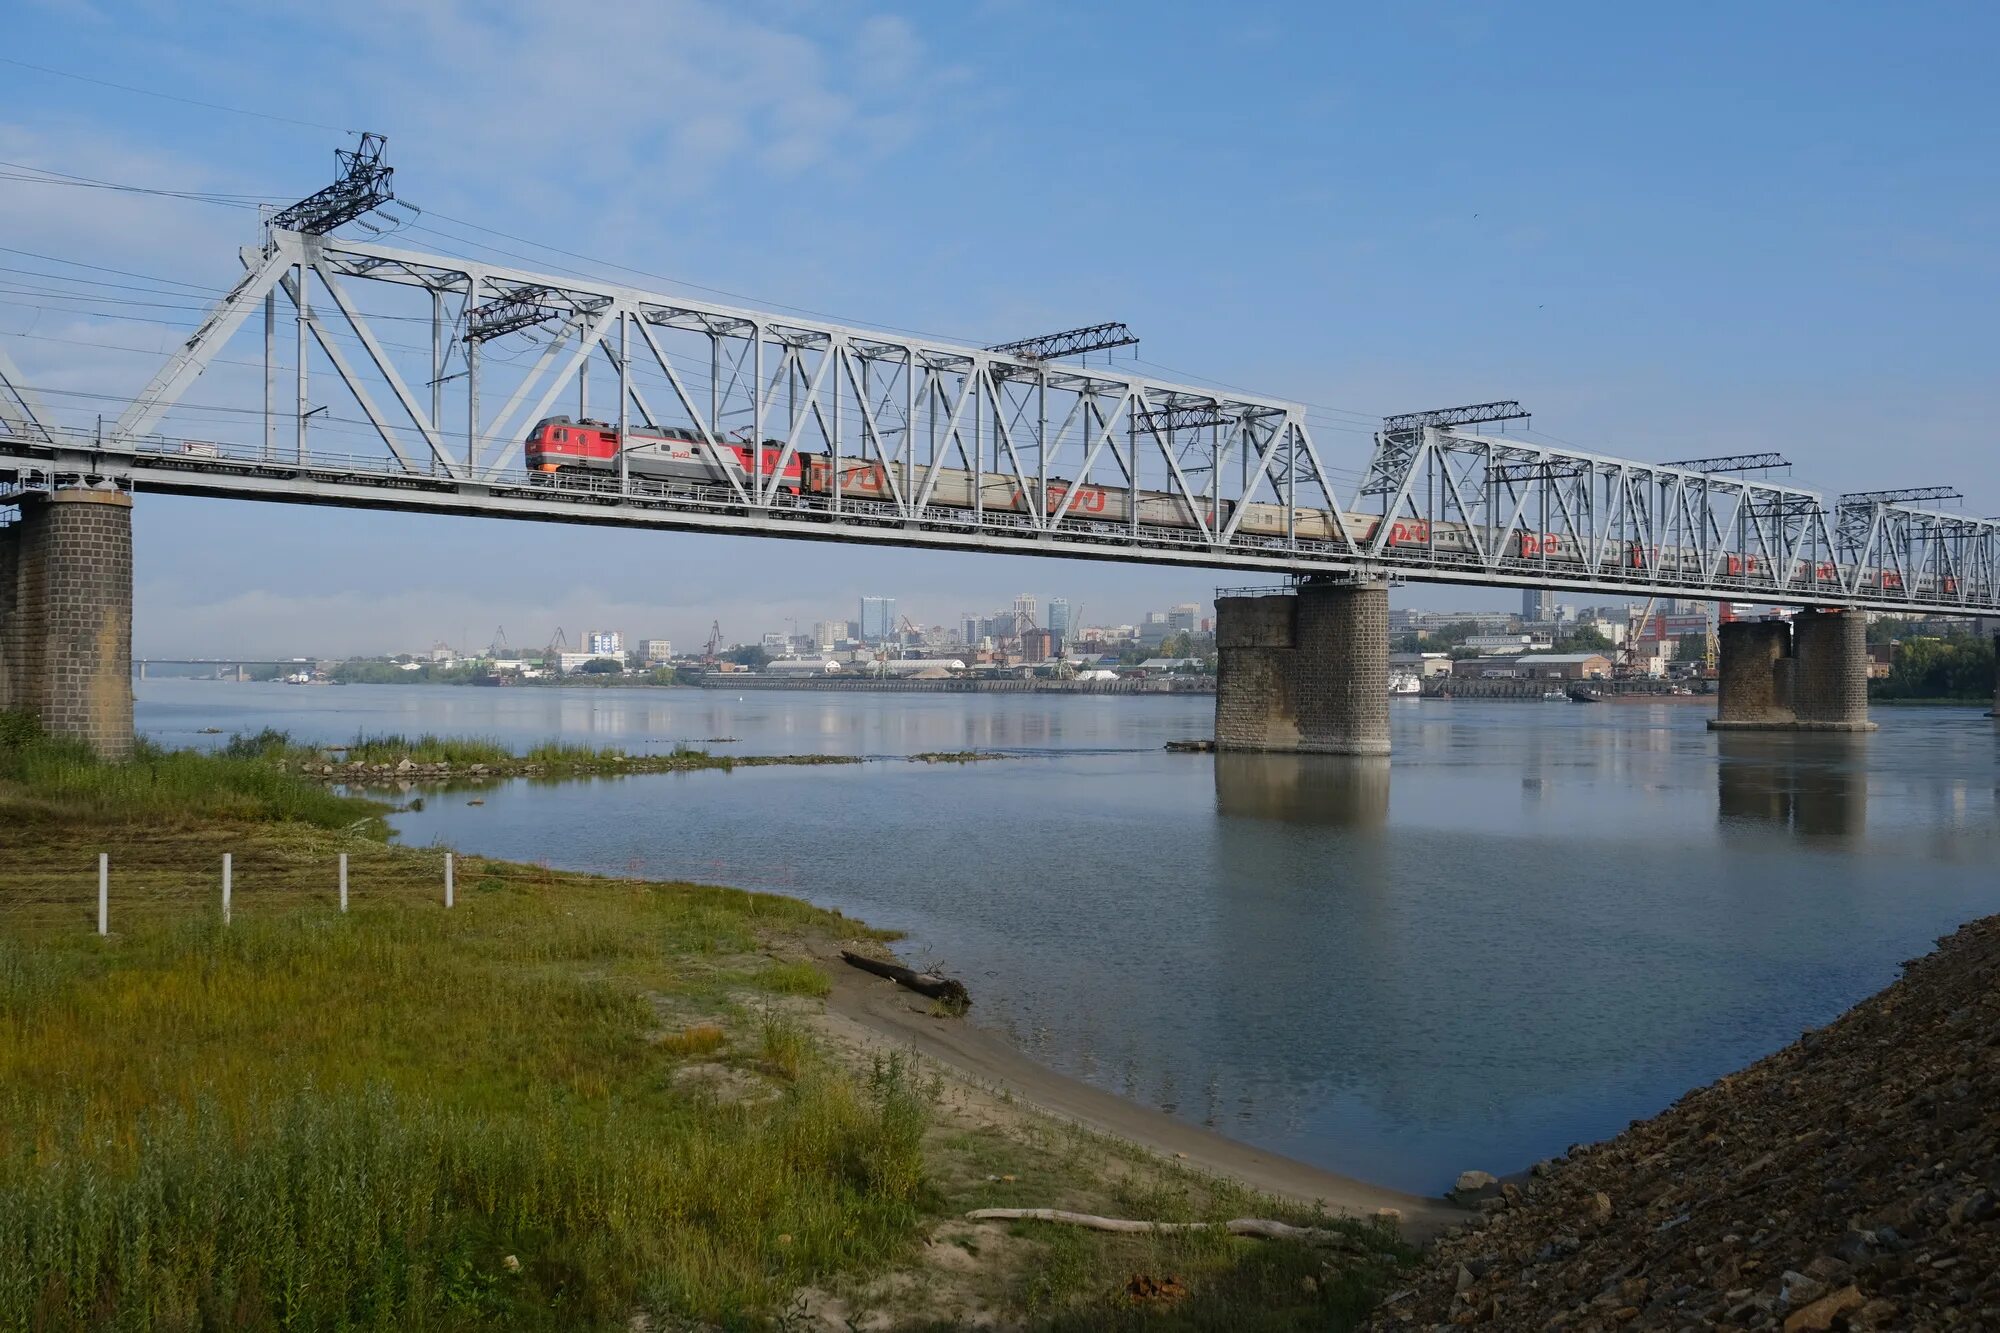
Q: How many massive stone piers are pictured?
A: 3